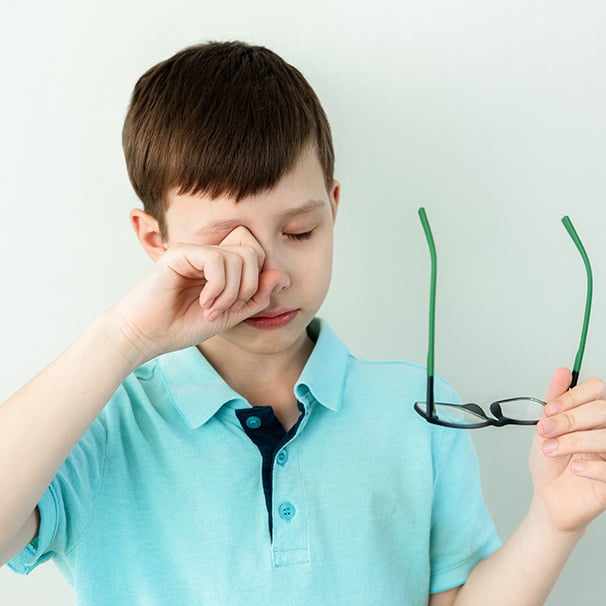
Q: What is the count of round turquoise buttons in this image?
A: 3